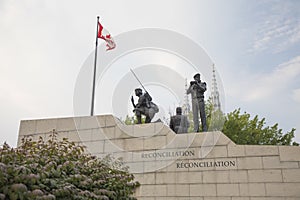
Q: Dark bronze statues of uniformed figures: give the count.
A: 3